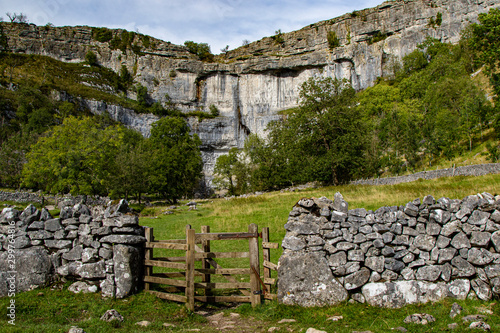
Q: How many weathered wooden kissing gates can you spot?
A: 1